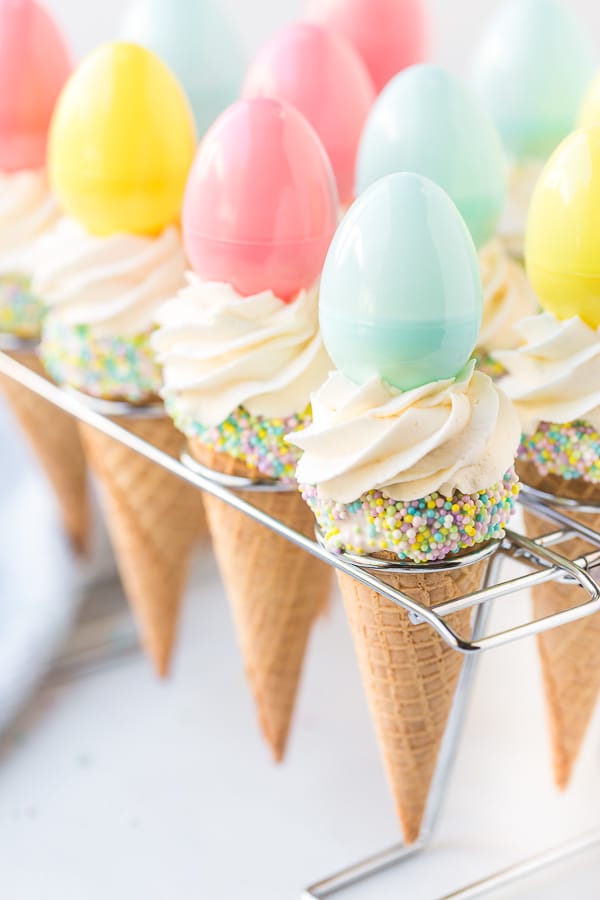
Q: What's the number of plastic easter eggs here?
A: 11